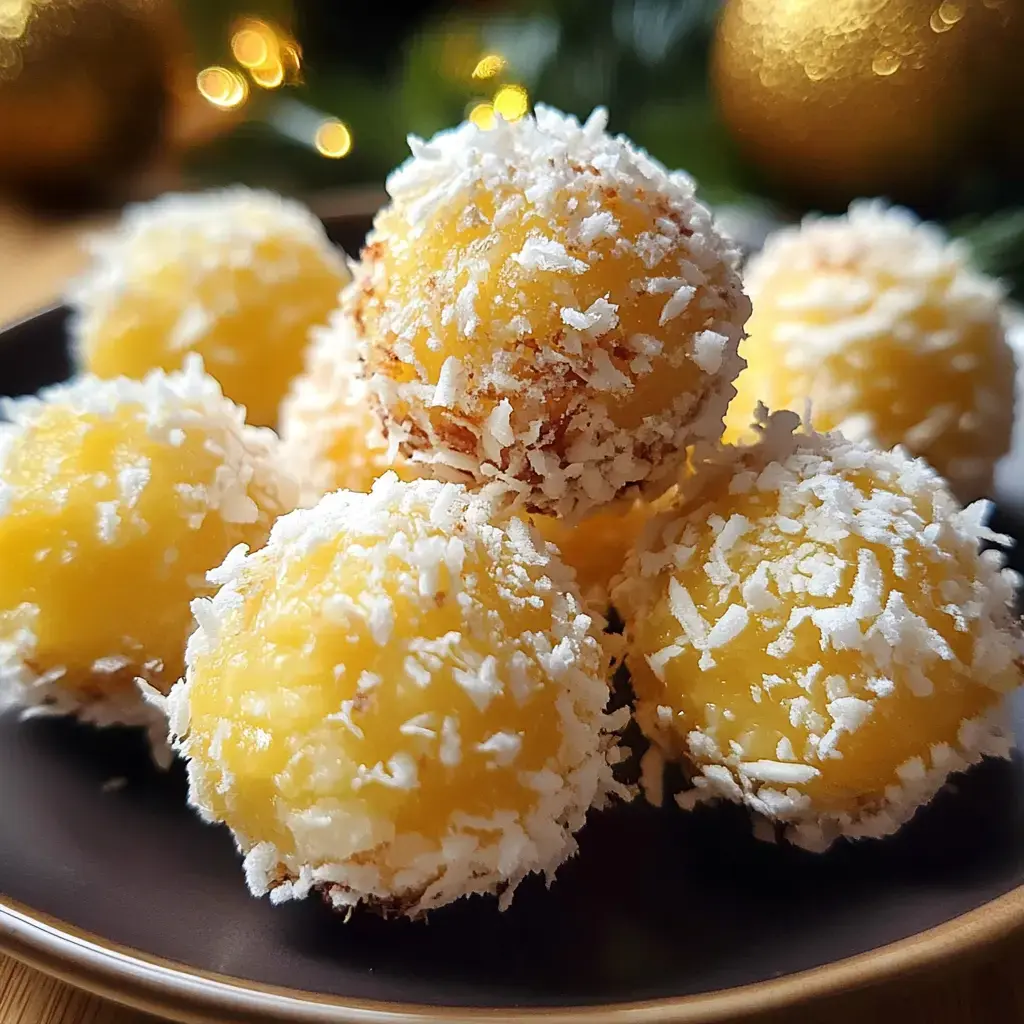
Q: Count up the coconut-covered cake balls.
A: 7